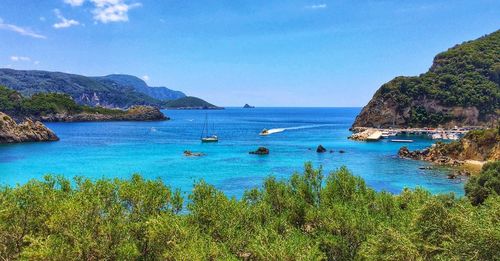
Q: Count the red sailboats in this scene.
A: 0